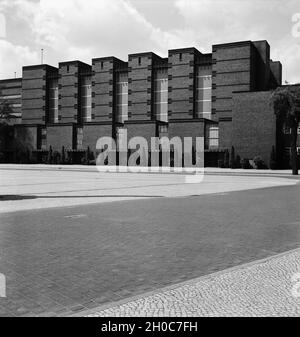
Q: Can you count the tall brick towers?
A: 6